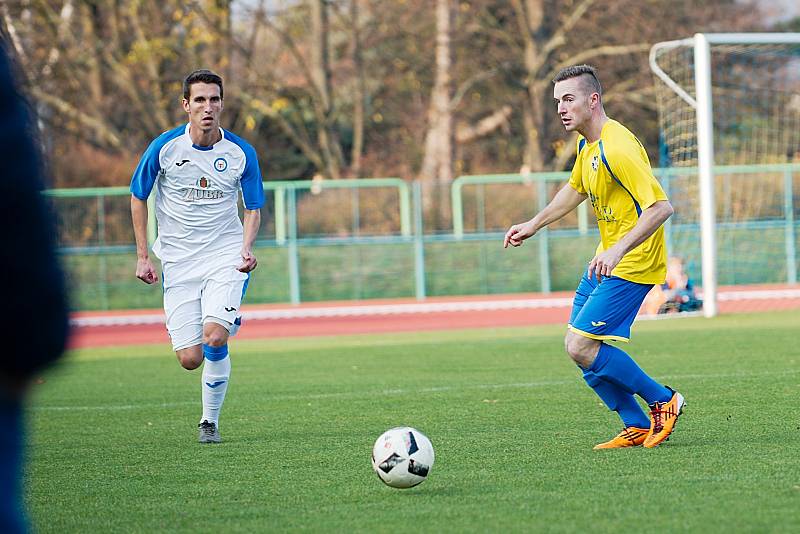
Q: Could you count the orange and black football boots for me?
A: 2